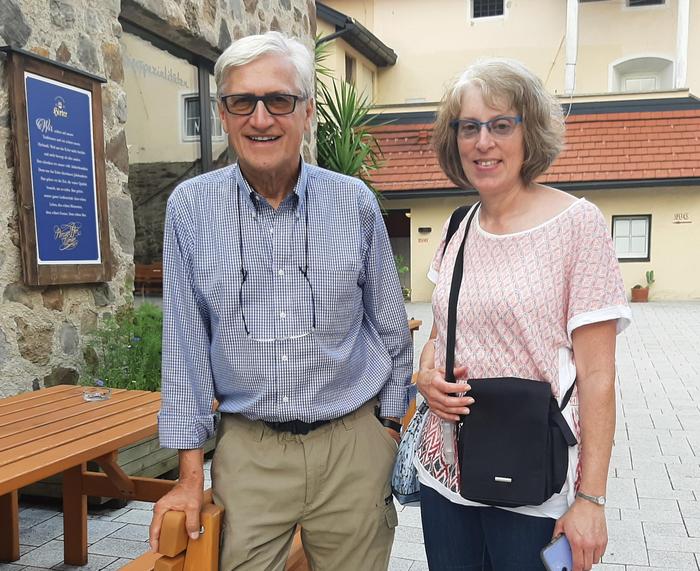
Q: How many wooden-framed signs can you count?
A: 1